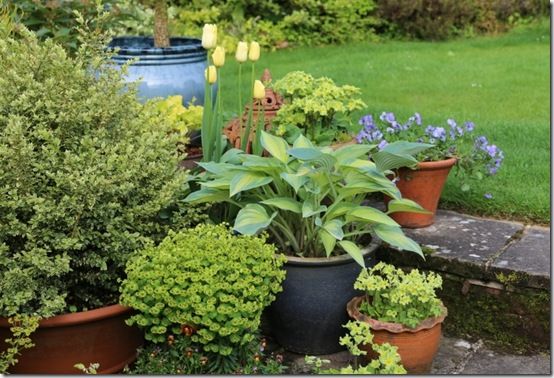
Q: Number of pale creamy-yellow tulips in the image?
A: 6